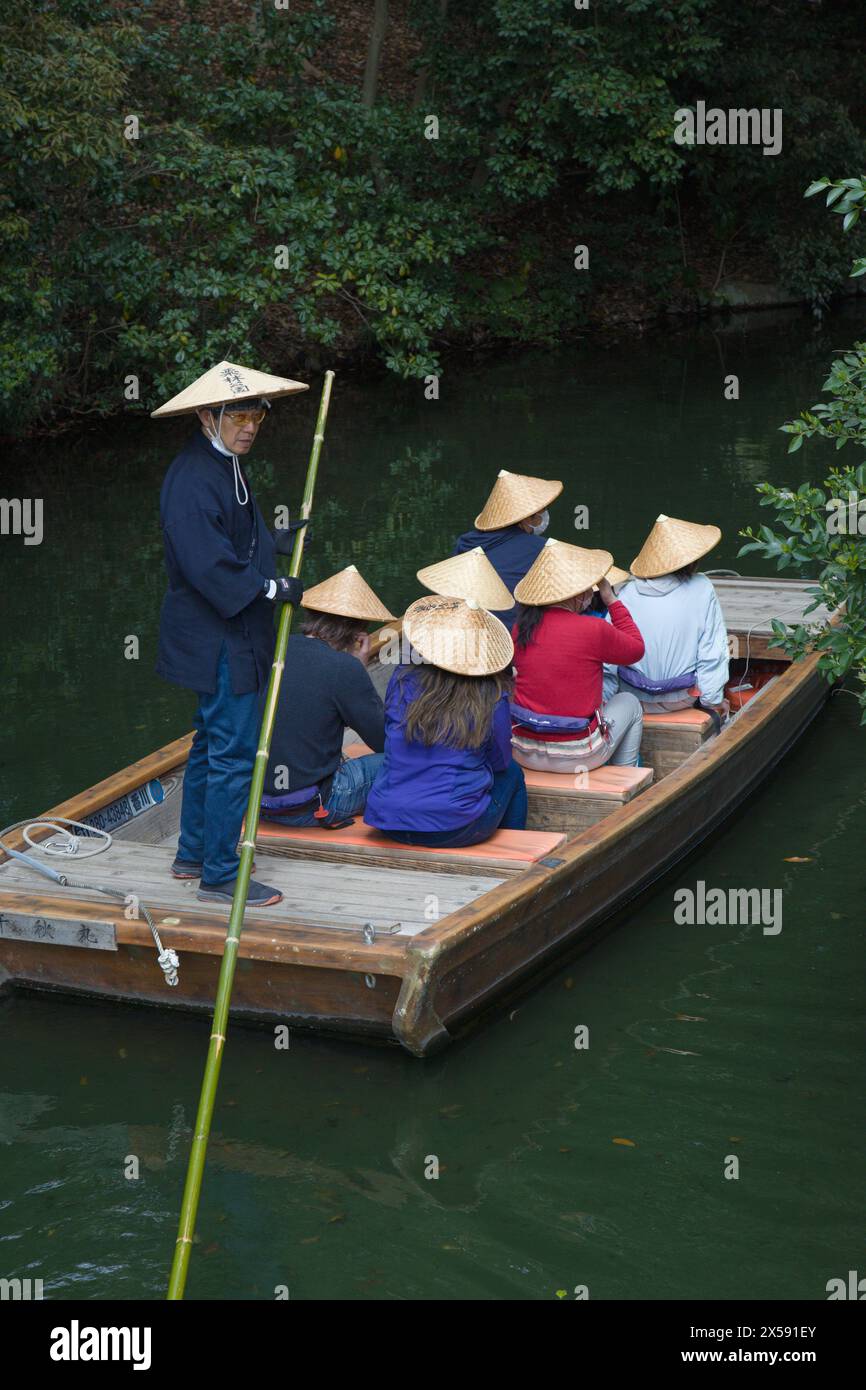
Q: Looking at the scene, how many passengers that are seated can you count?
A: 7